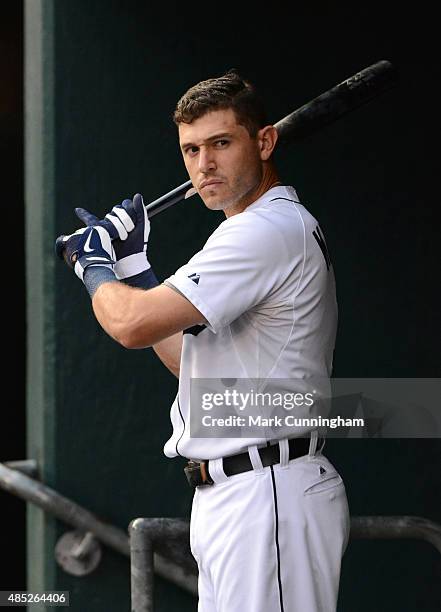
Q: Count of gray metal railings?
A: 2